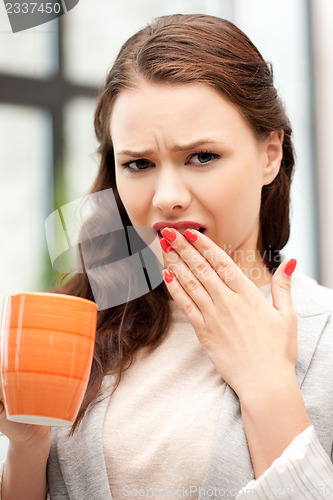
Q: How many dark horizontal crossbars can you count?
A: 1